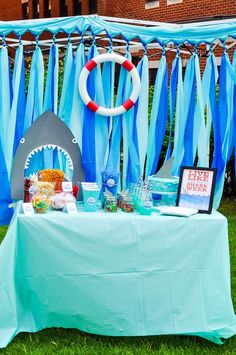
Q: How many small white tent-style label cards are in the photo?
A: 3